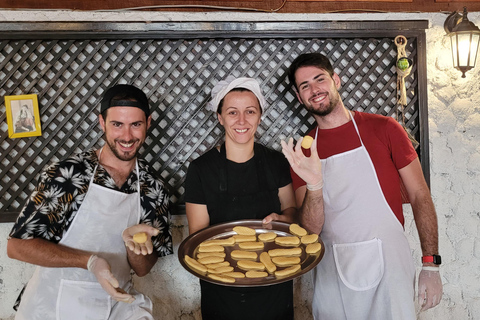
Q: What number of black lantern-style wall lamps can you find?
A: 1